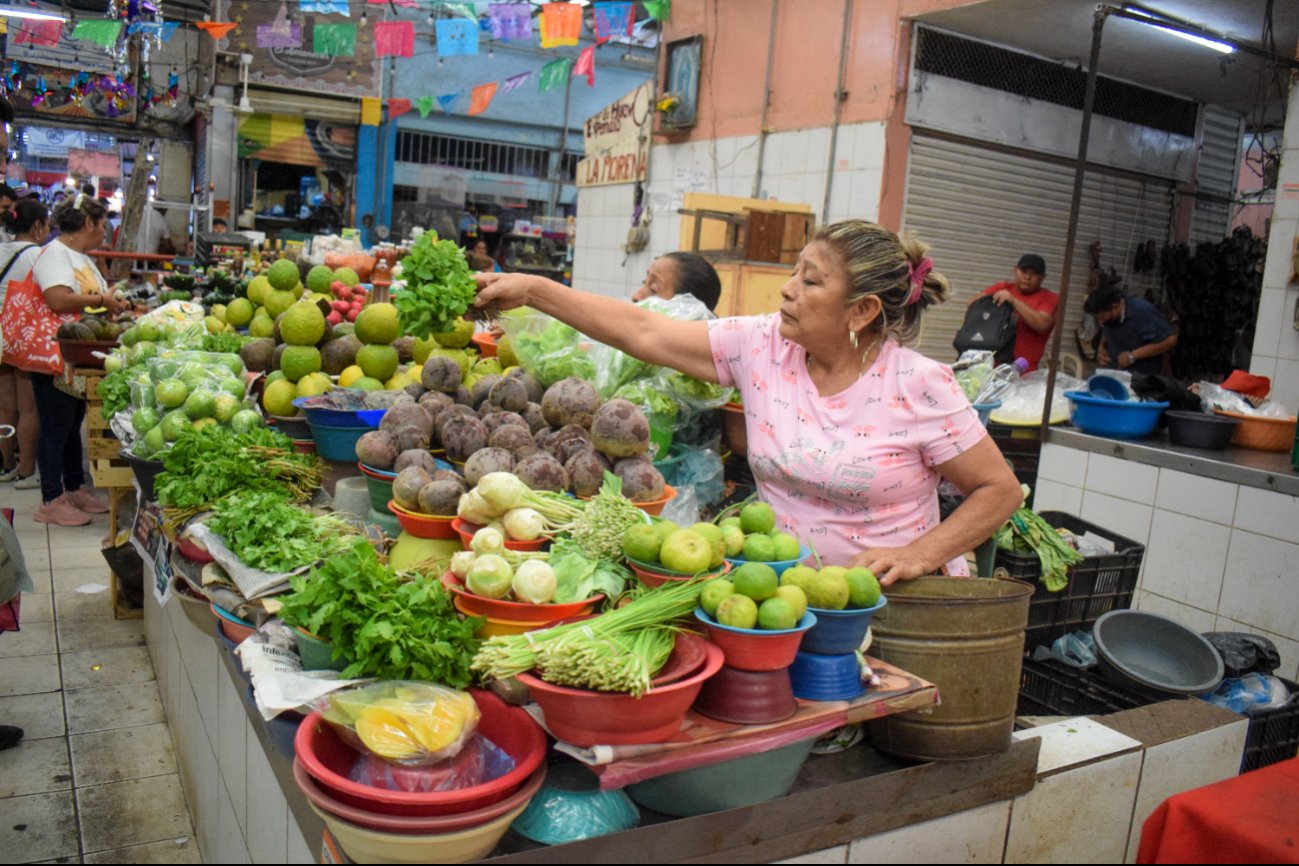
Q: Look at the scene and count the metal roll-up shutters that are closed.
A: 1